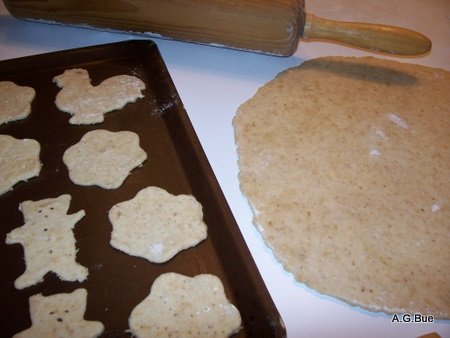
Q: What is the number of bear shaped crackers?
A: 2